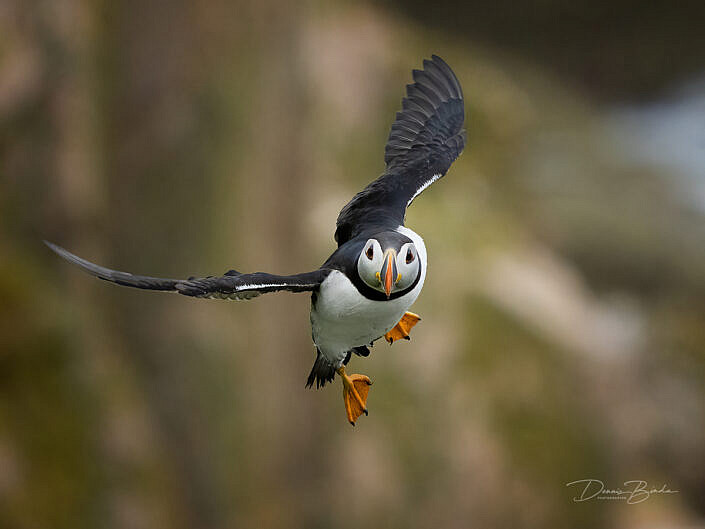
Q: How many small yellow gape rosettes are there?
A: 2